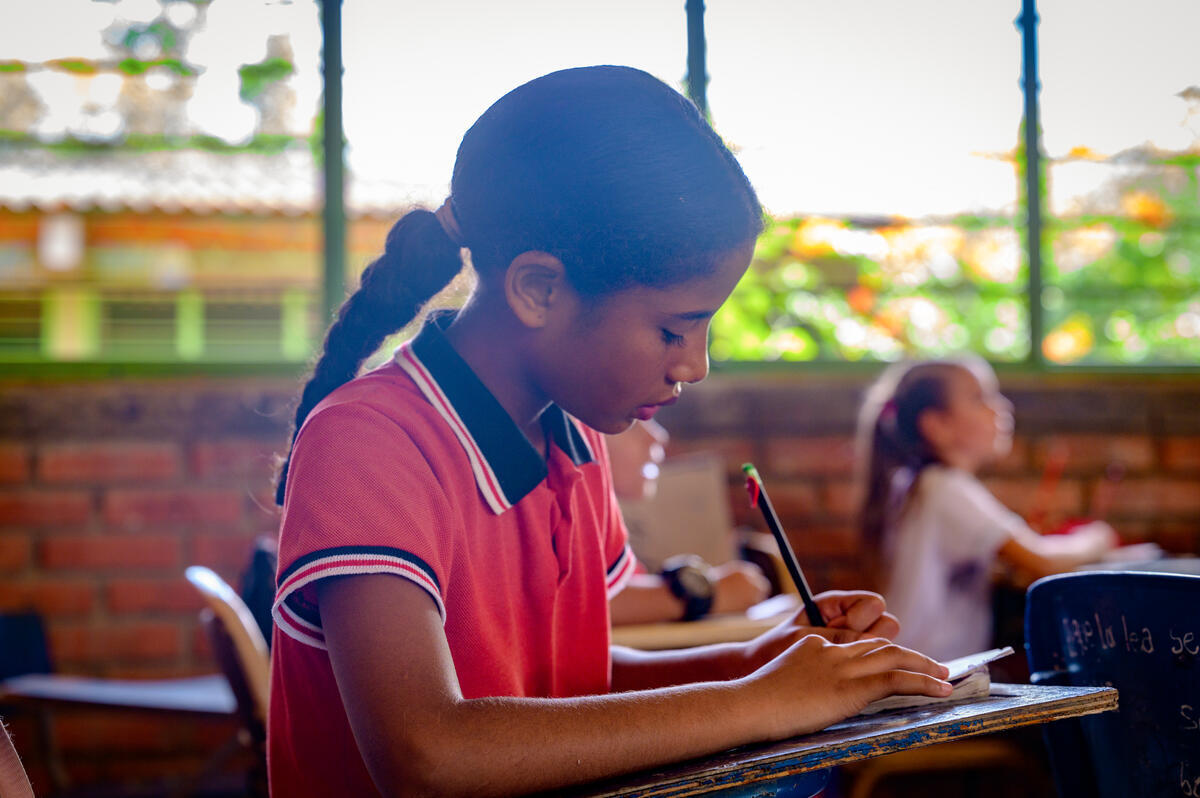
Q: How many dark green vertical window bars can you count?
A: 3